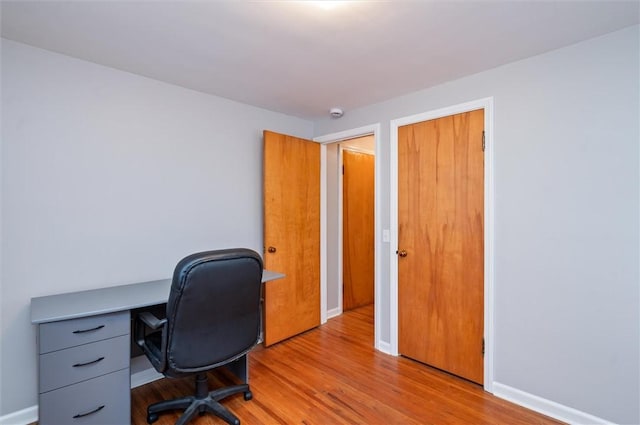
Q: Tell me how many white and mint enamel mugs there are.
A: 0